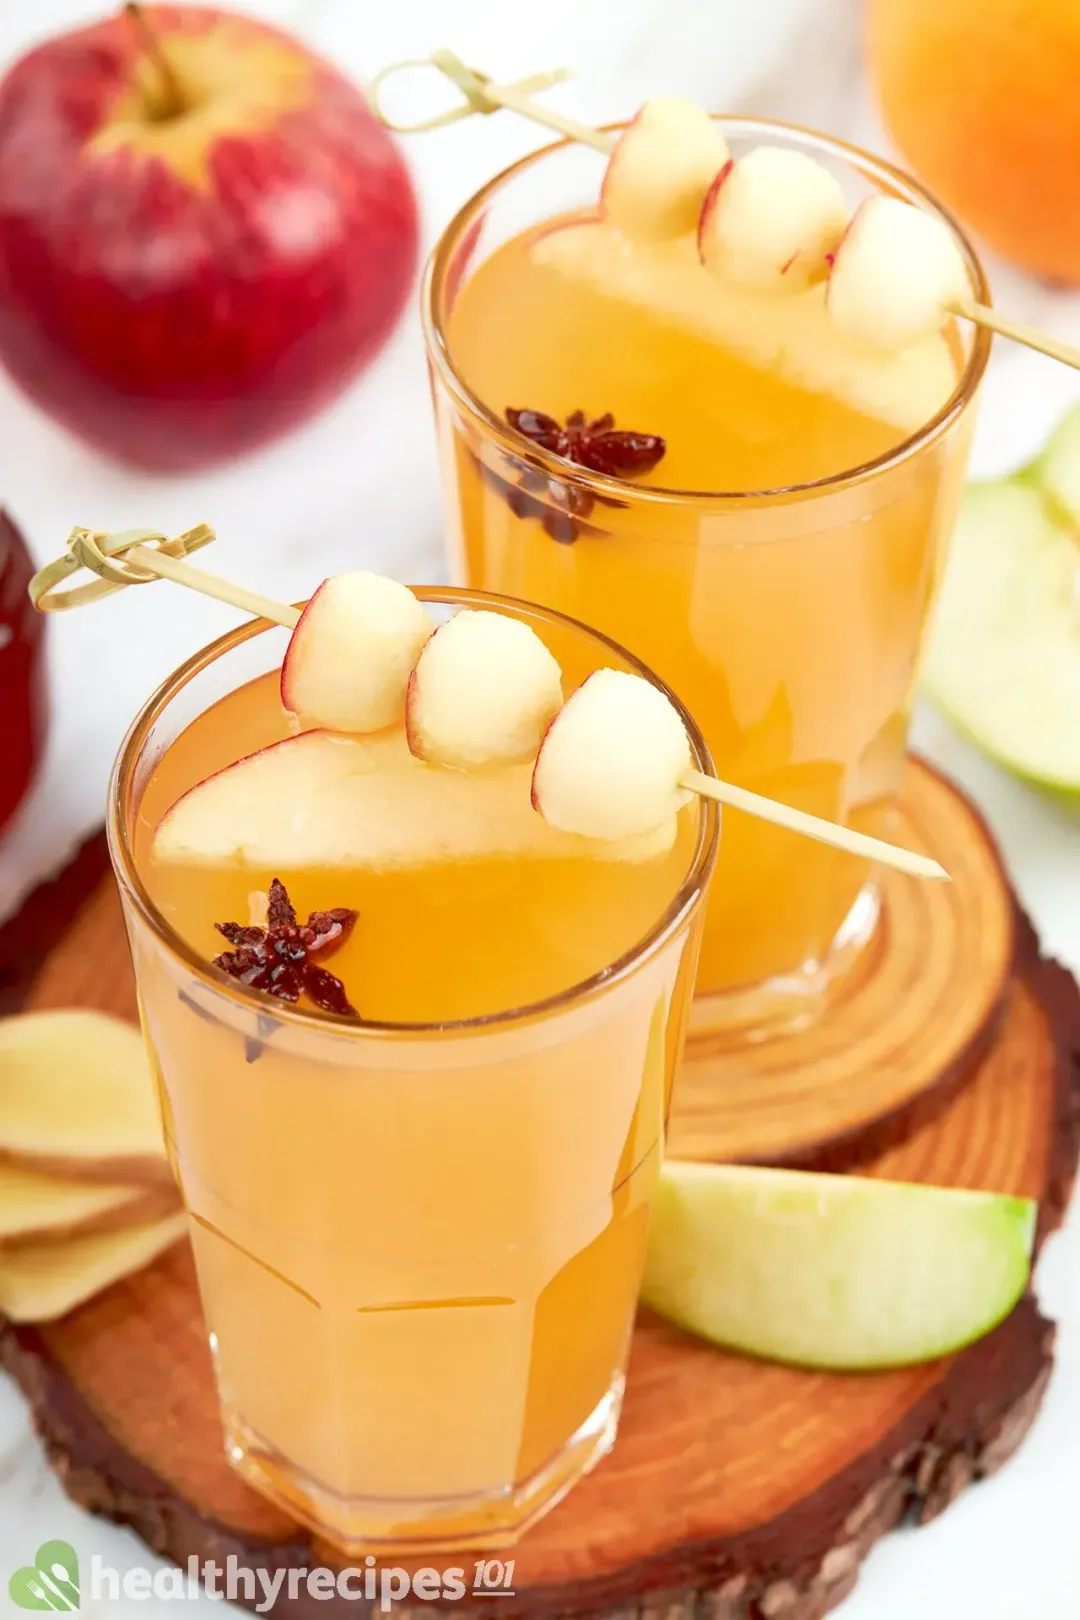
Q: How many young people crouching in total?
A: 0